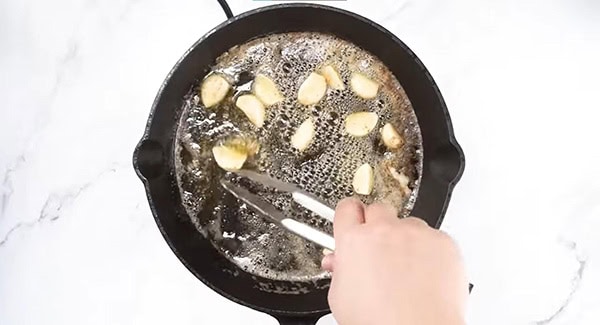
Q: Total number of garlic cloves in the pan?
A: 11